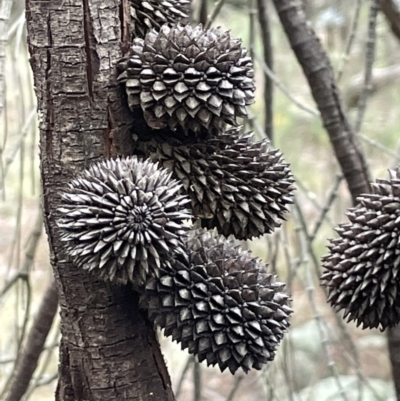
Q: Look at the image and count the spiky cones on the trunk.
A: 5